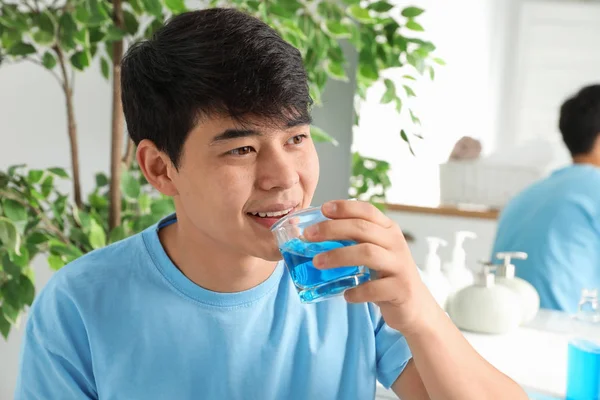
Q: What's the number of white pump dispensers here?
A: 4